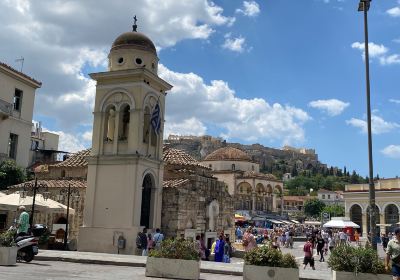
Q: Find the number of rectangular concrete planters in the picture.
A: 4